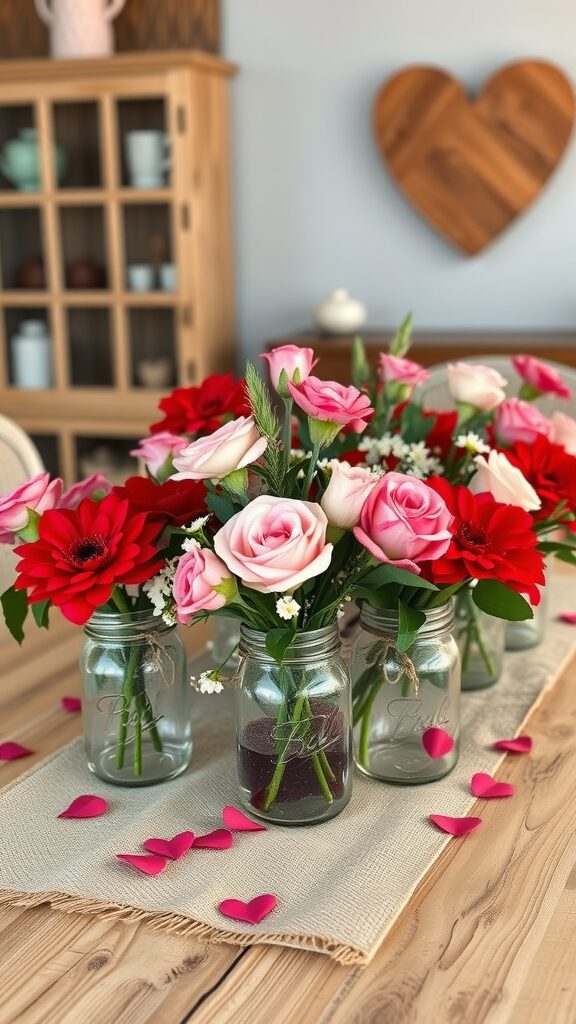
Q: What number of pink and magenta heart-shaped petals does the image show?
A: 13